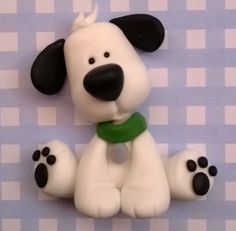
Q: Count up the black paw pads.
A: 8